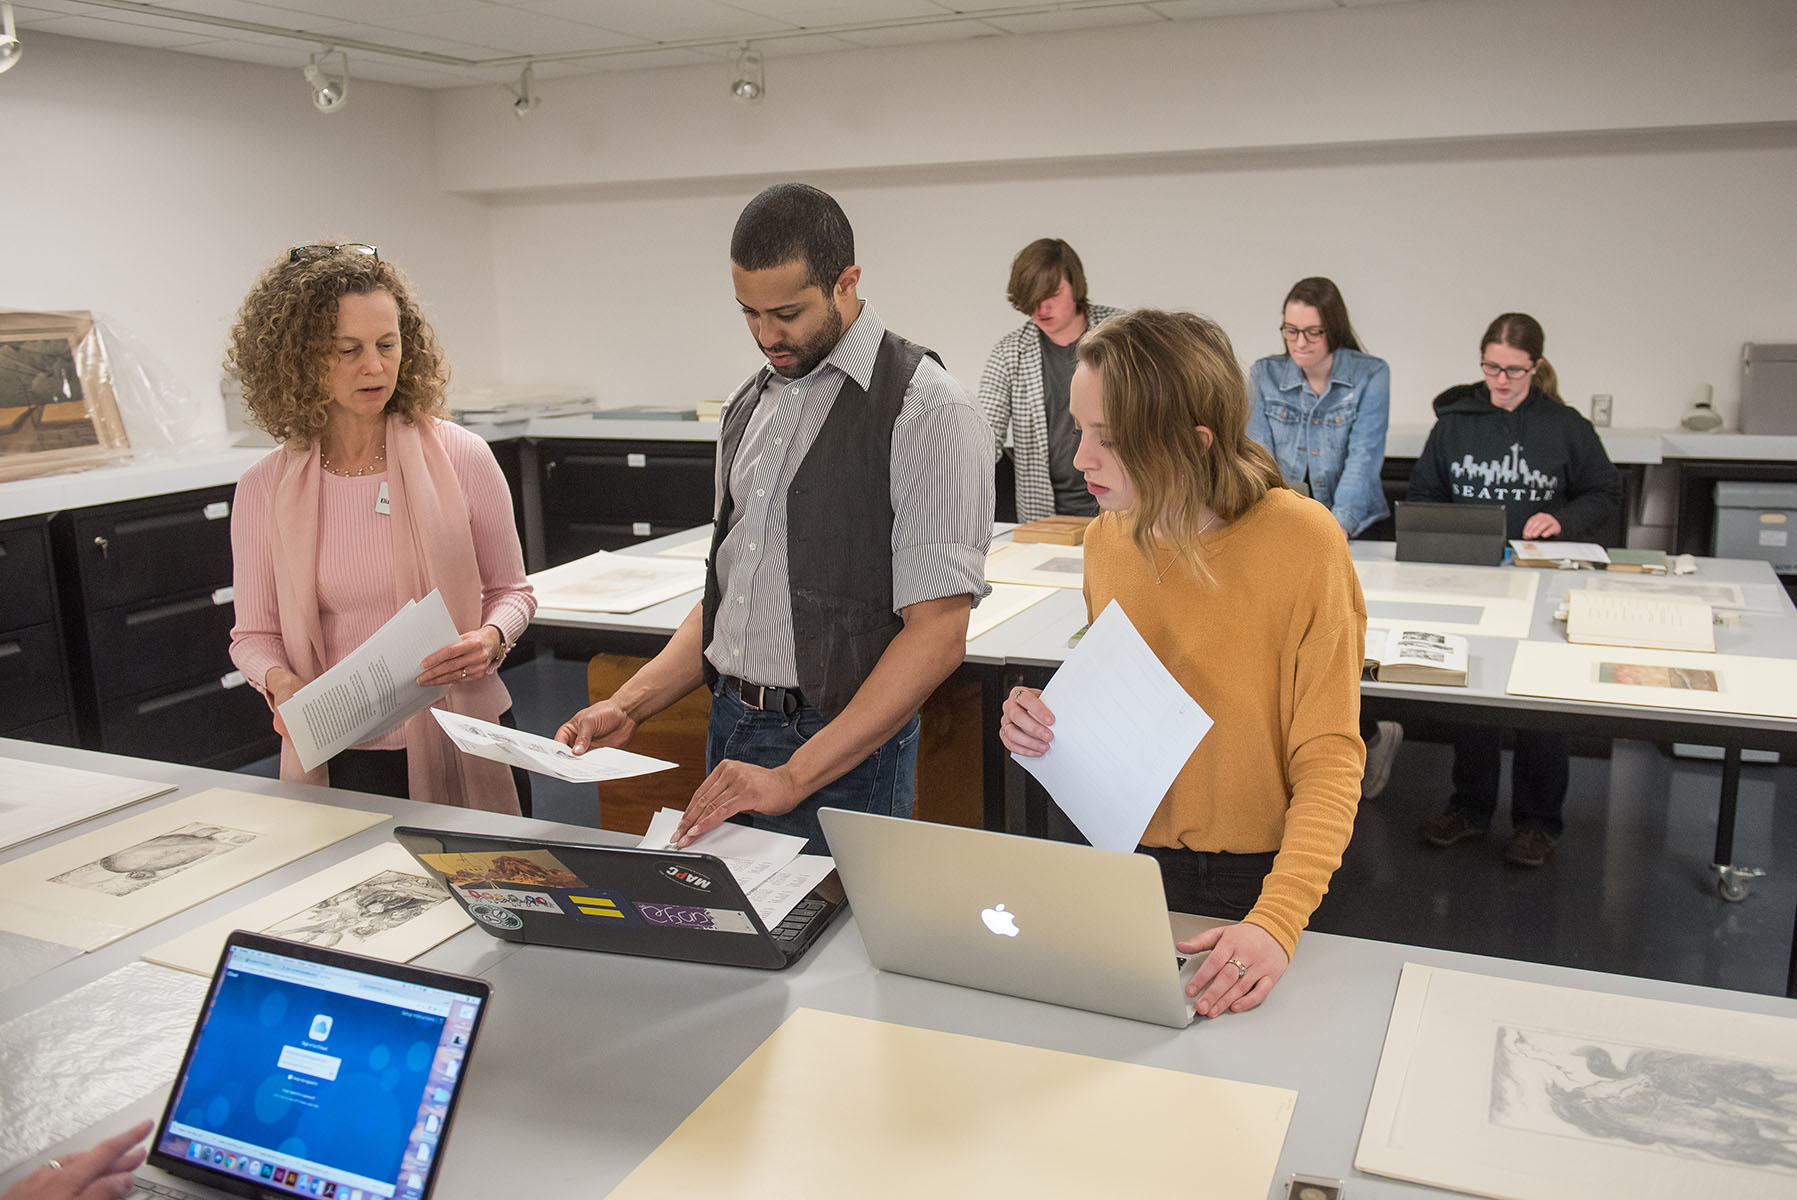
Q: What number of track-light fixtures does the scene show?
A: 4